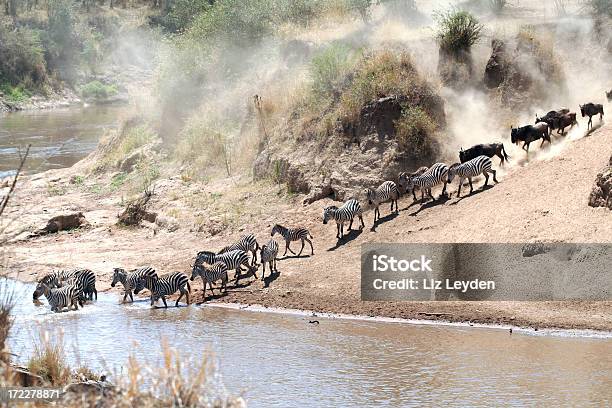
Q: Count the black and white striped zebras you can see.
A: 15